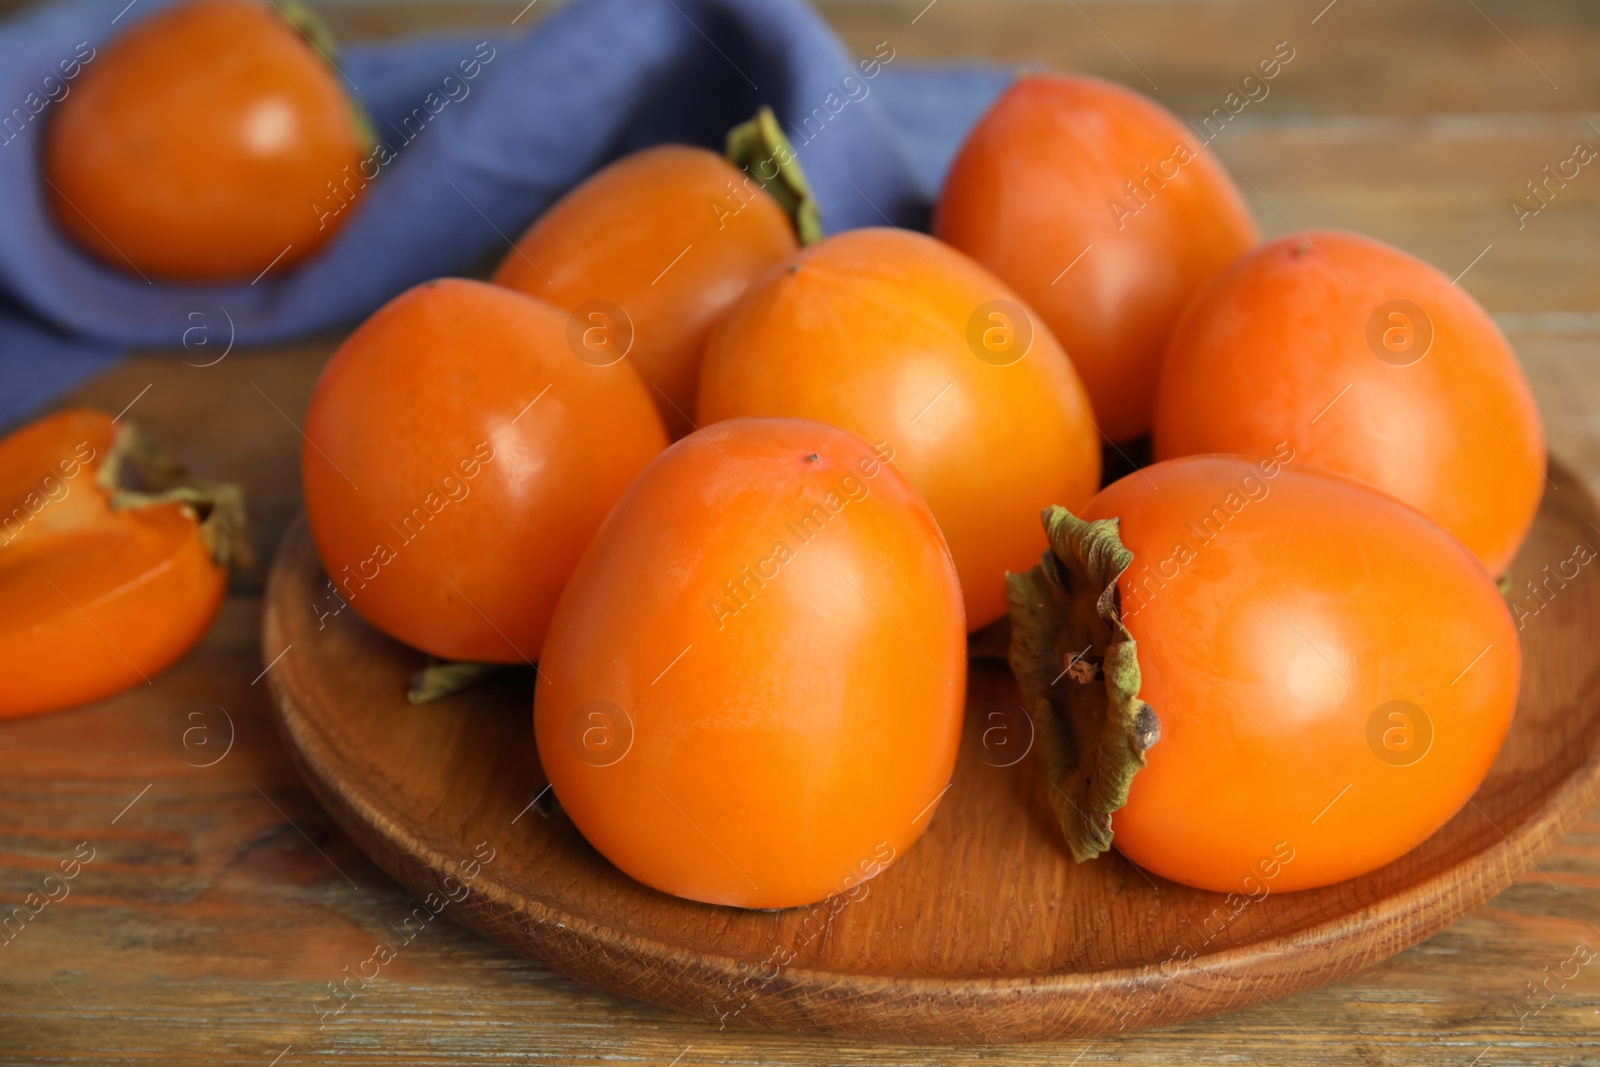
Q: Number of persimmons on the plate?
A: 7